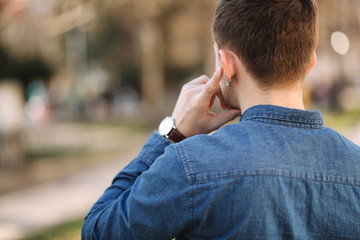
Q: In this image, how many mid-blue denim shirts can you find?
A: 1